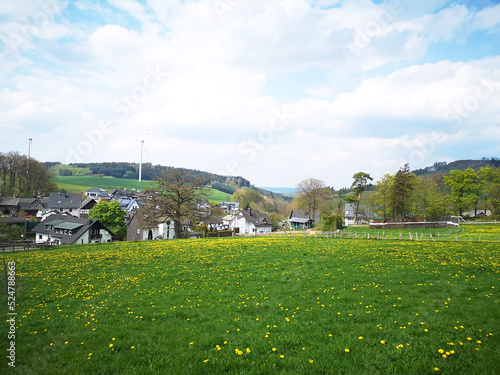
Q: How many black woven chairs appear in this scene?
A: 0